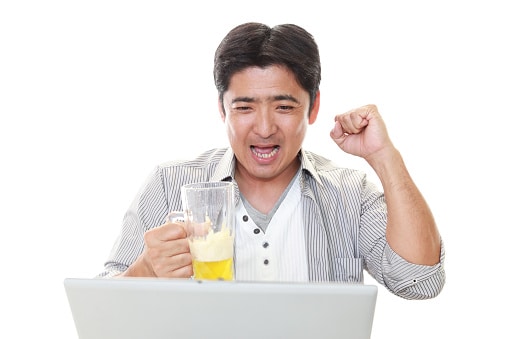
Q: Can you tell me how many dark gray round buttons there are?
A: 4